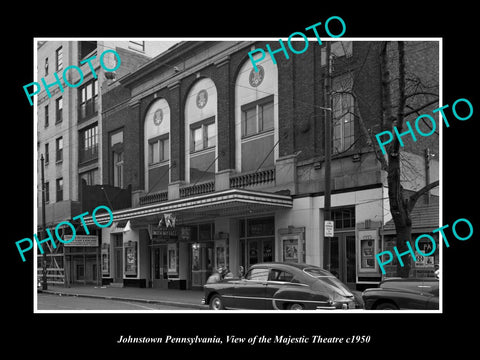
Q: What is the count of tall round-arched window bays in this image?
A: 3